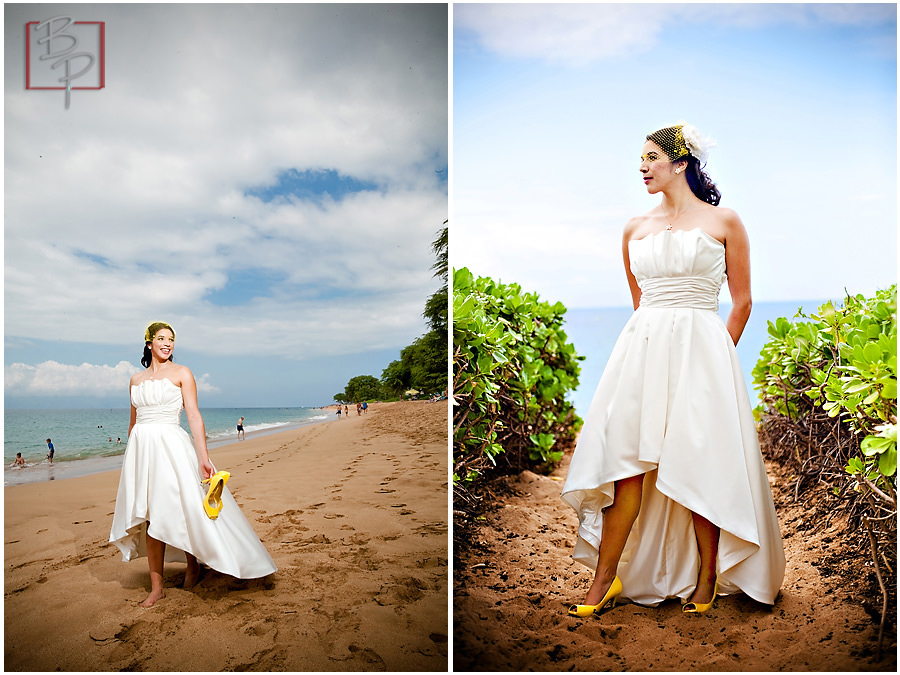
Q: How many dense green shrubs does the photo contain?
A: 2